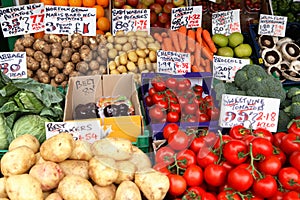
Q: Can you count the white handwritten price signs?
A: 11